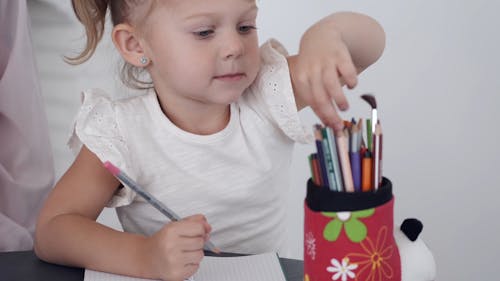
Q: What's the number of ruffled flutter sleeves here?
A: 2